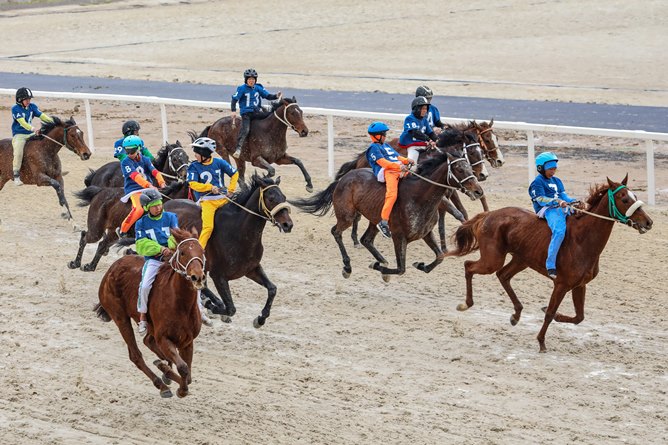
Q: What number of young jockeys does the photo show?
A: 10